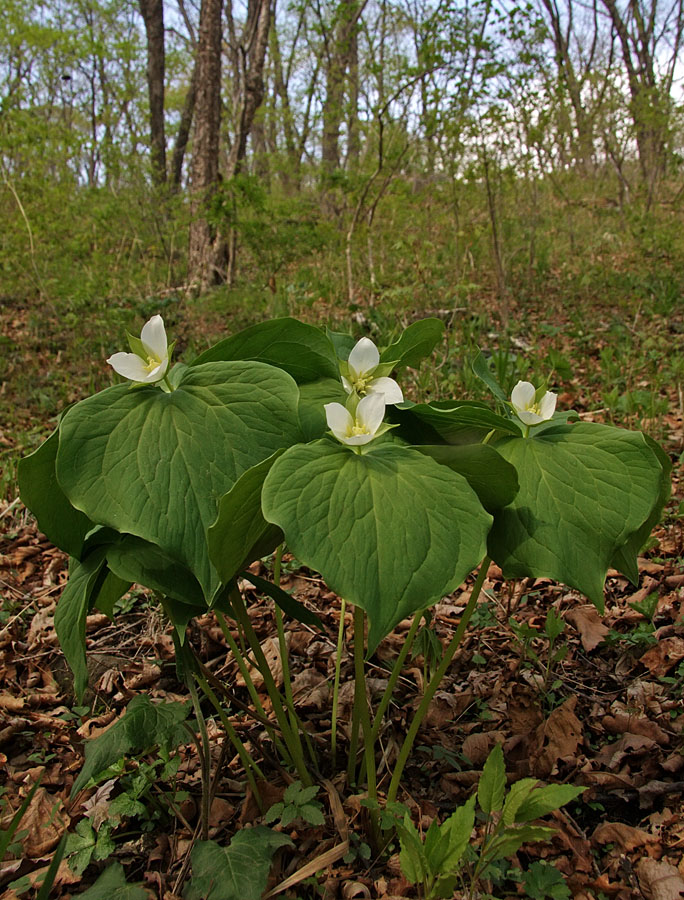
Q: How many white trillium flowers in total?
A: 4